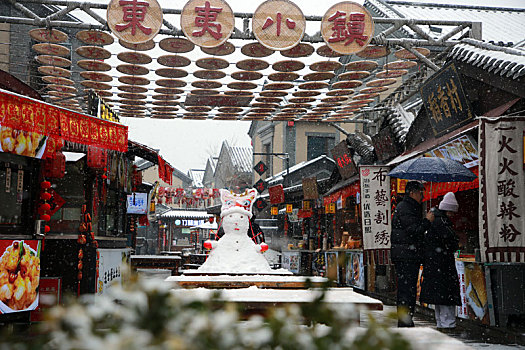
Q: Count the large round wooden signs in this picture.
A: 4